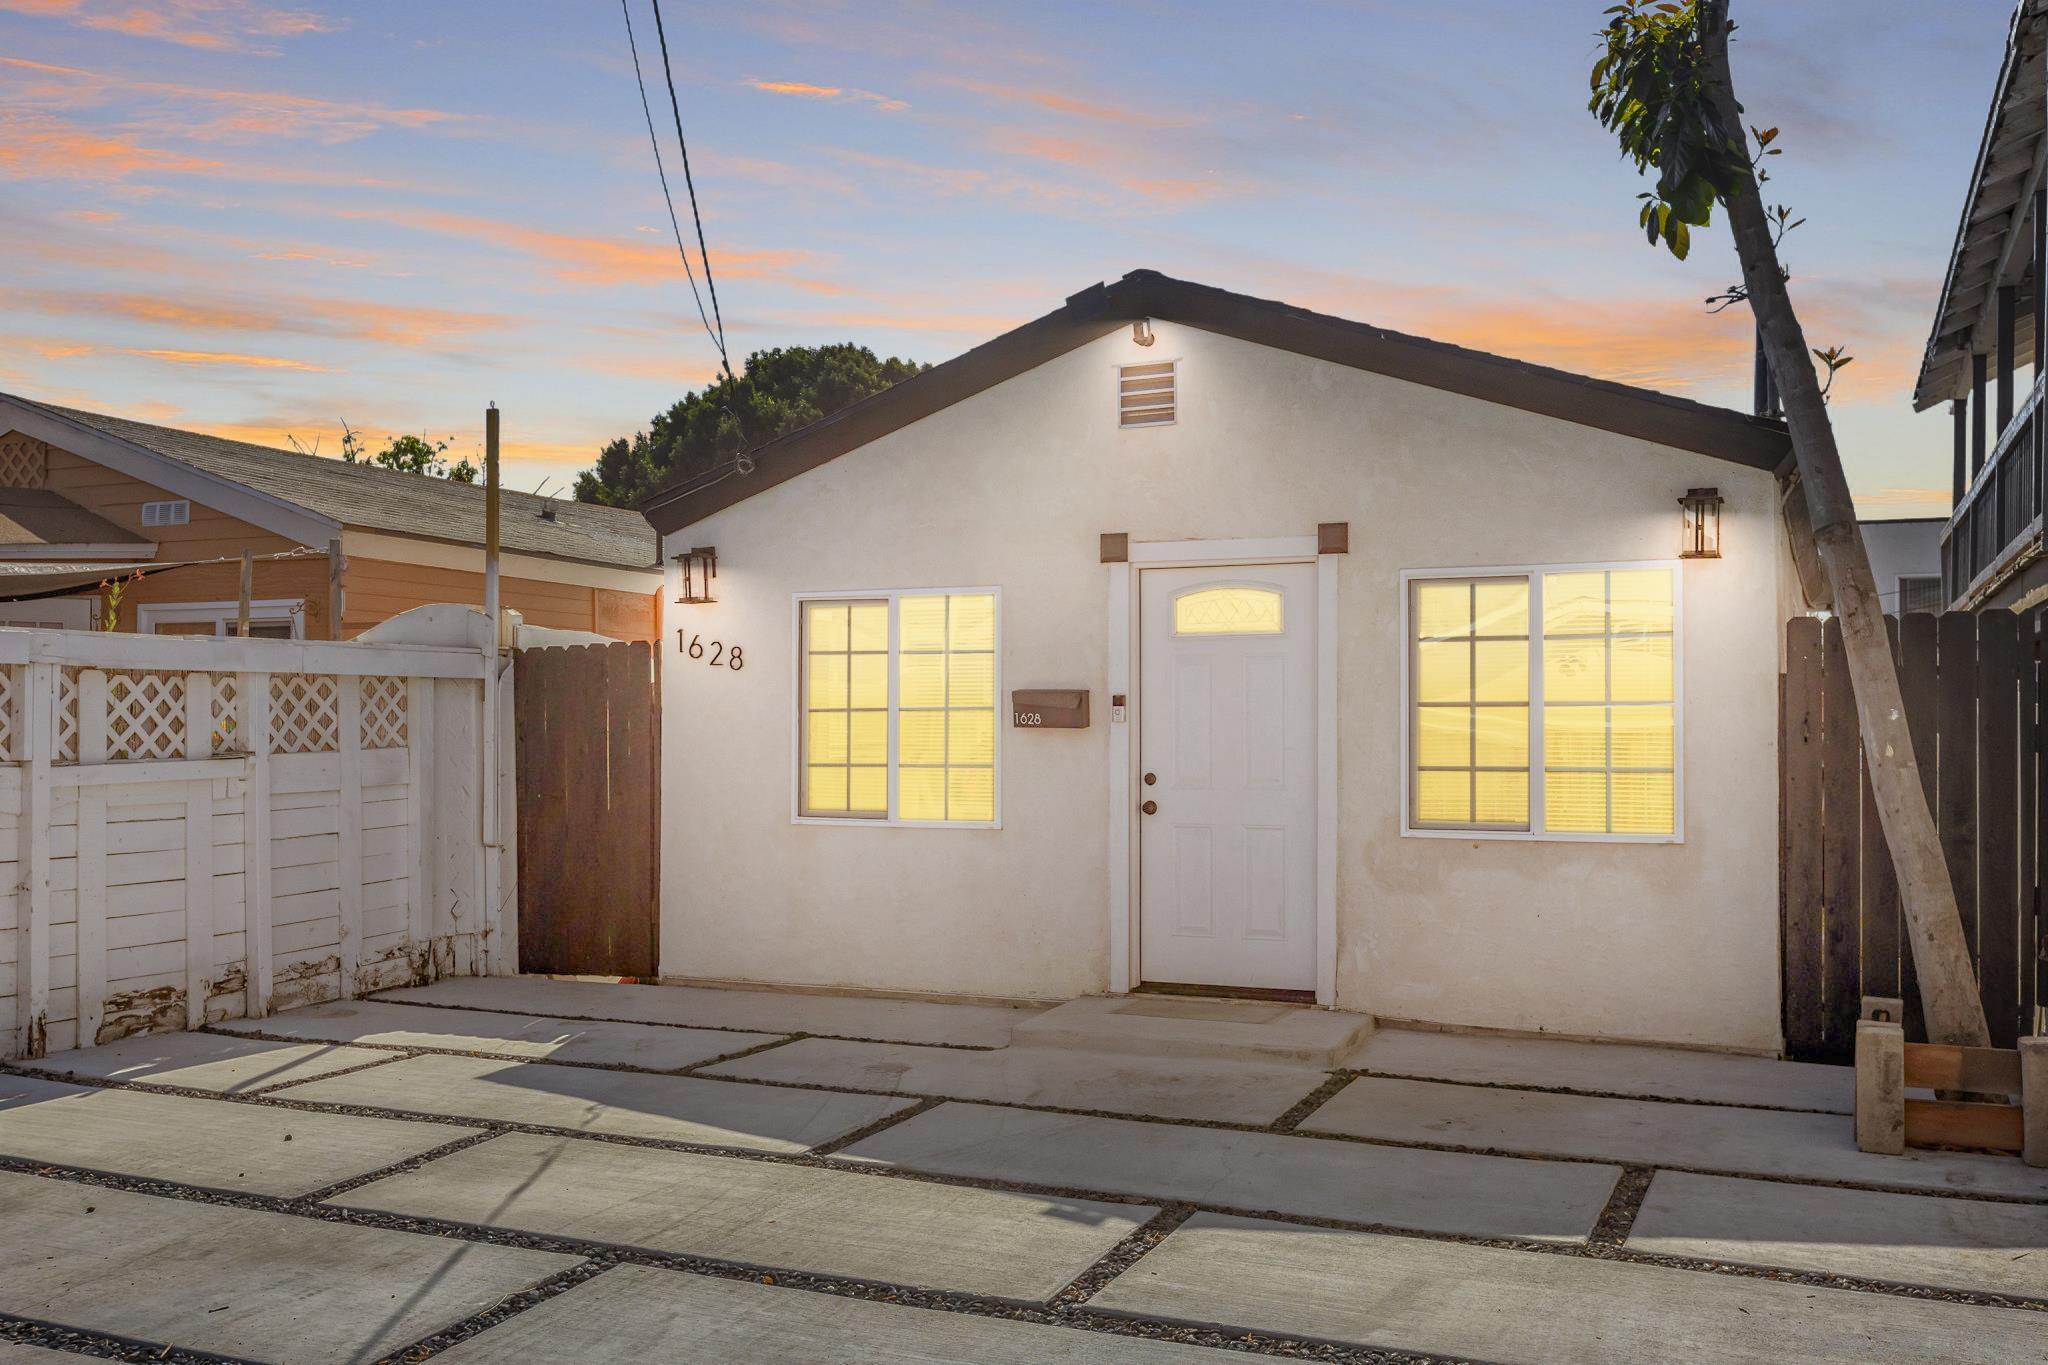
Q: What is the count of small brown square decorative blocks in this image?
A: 2